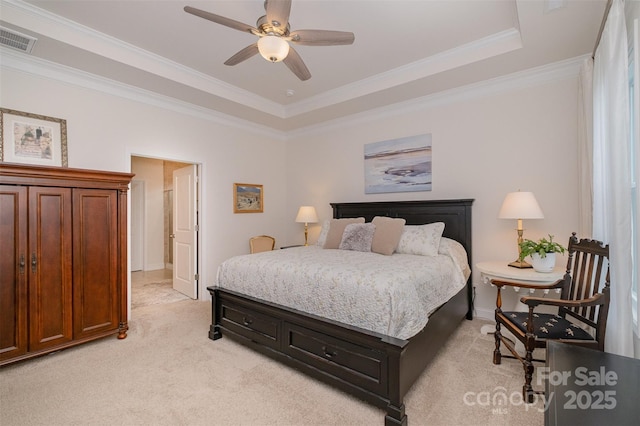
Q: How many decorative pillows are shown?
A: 5